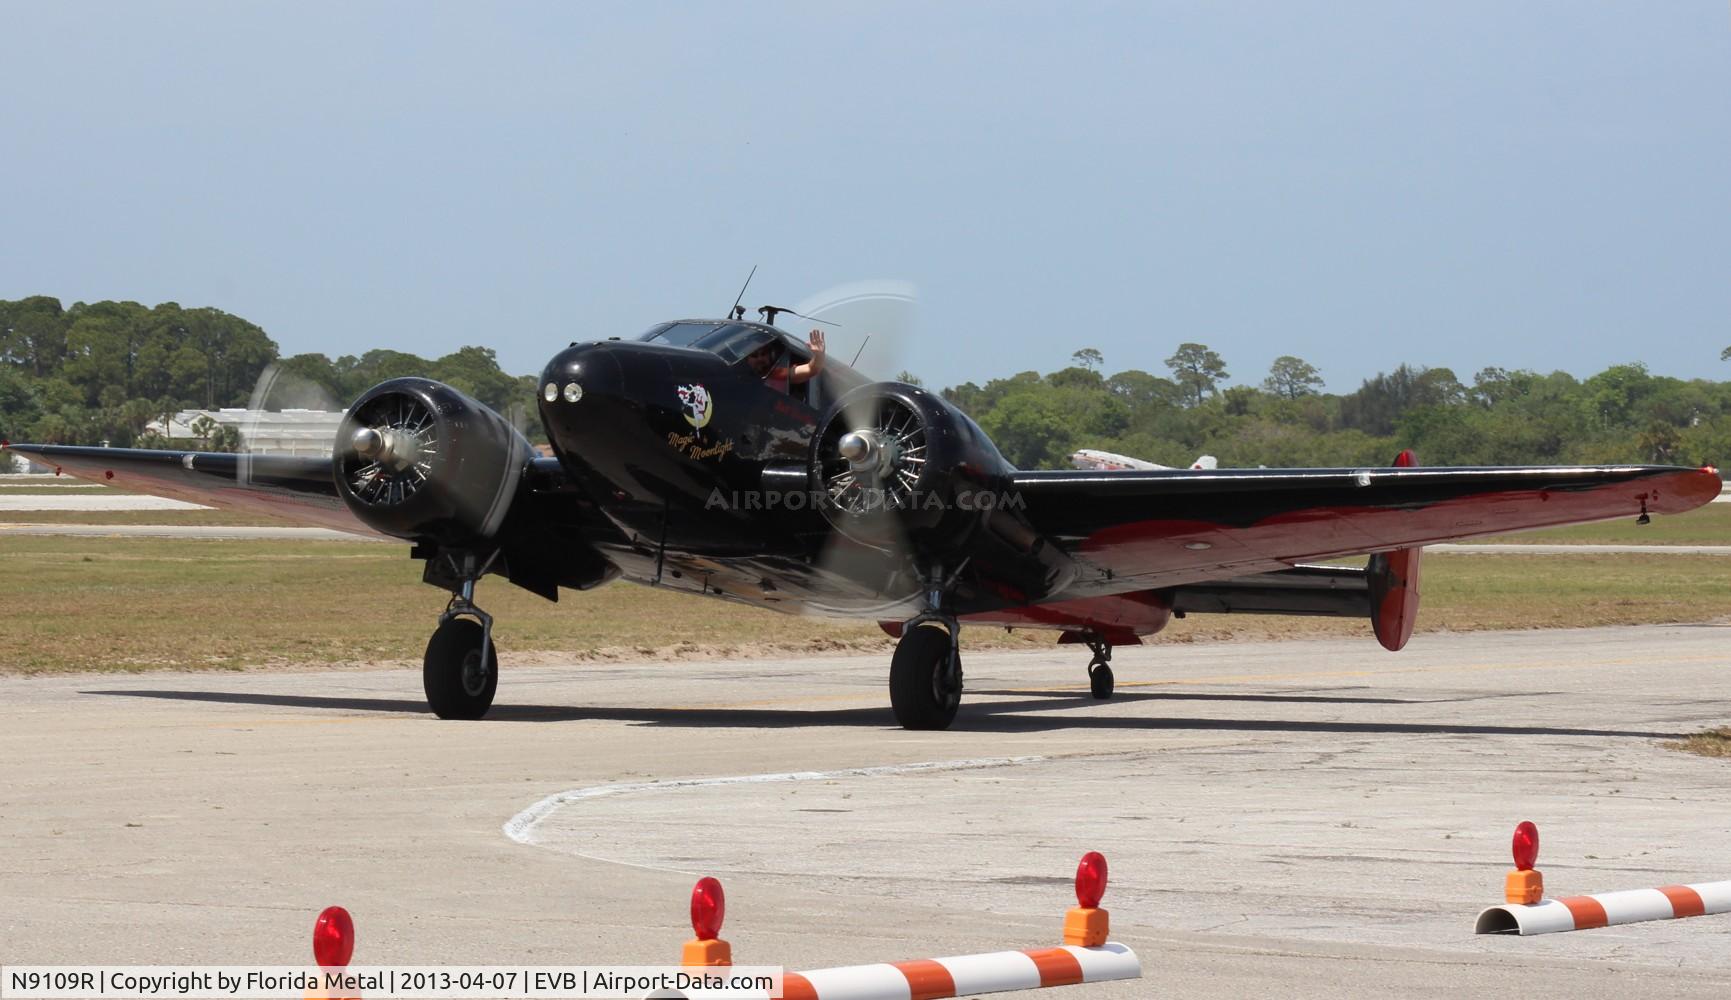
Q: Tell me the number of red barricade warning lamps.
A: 4